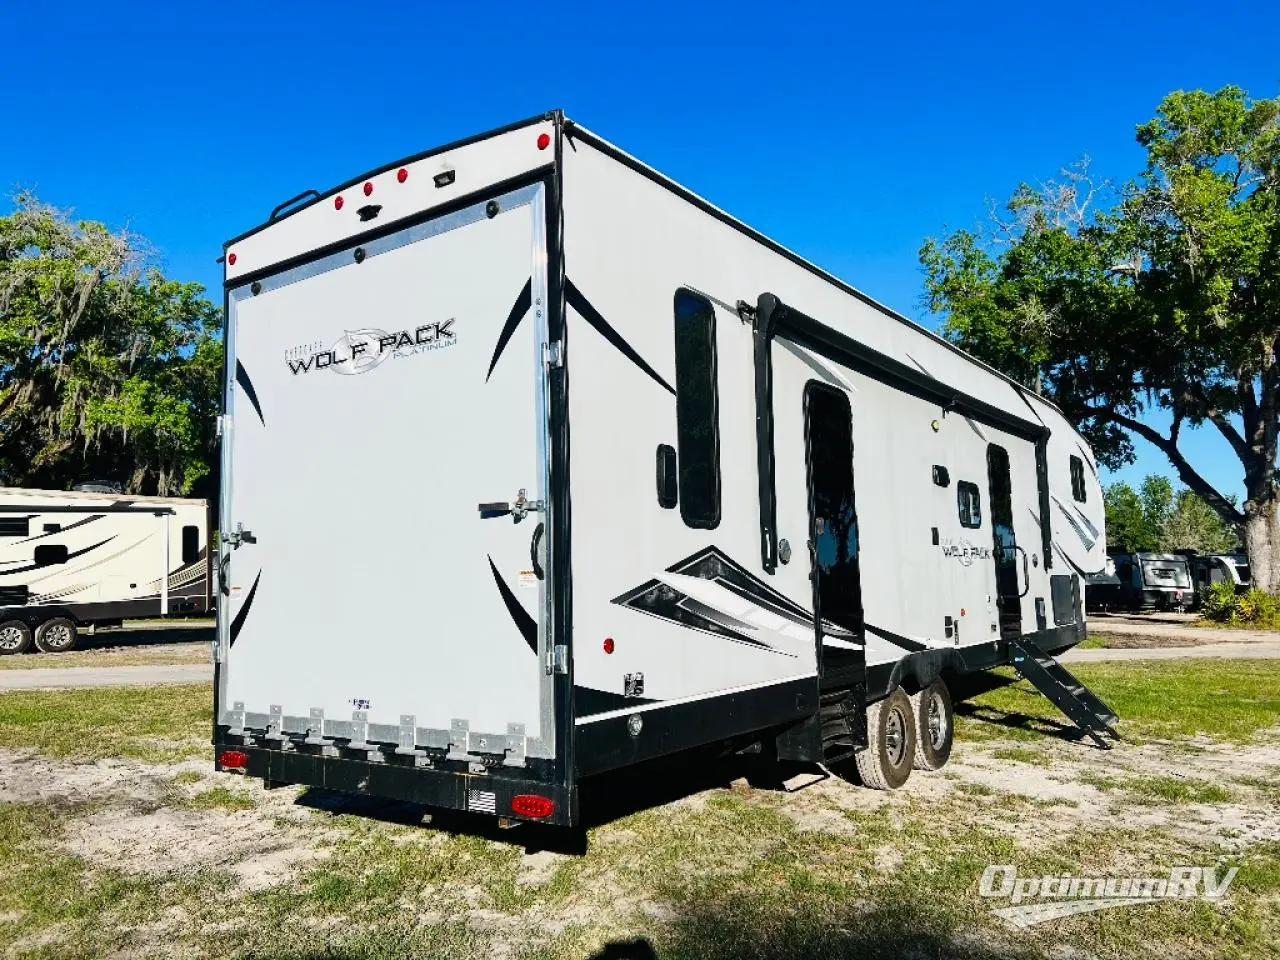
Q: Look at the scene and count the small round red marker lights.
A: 6